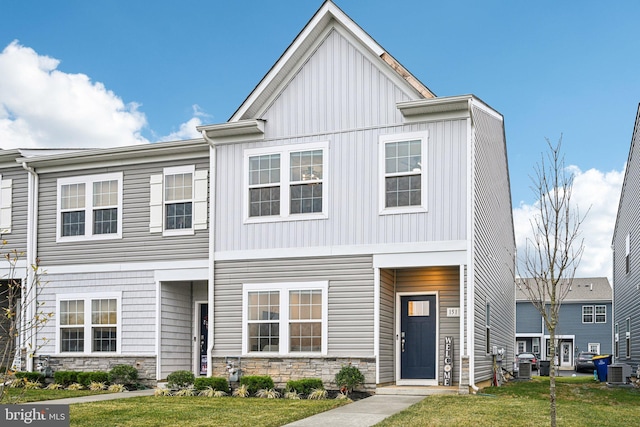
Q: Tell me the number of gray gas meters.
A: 2